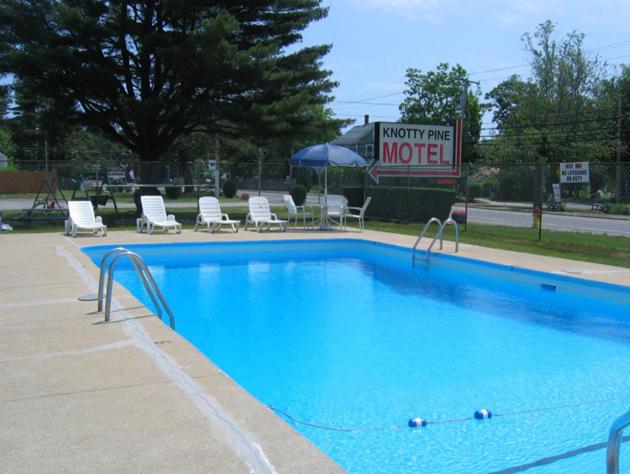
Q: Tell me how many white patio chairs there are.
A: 7